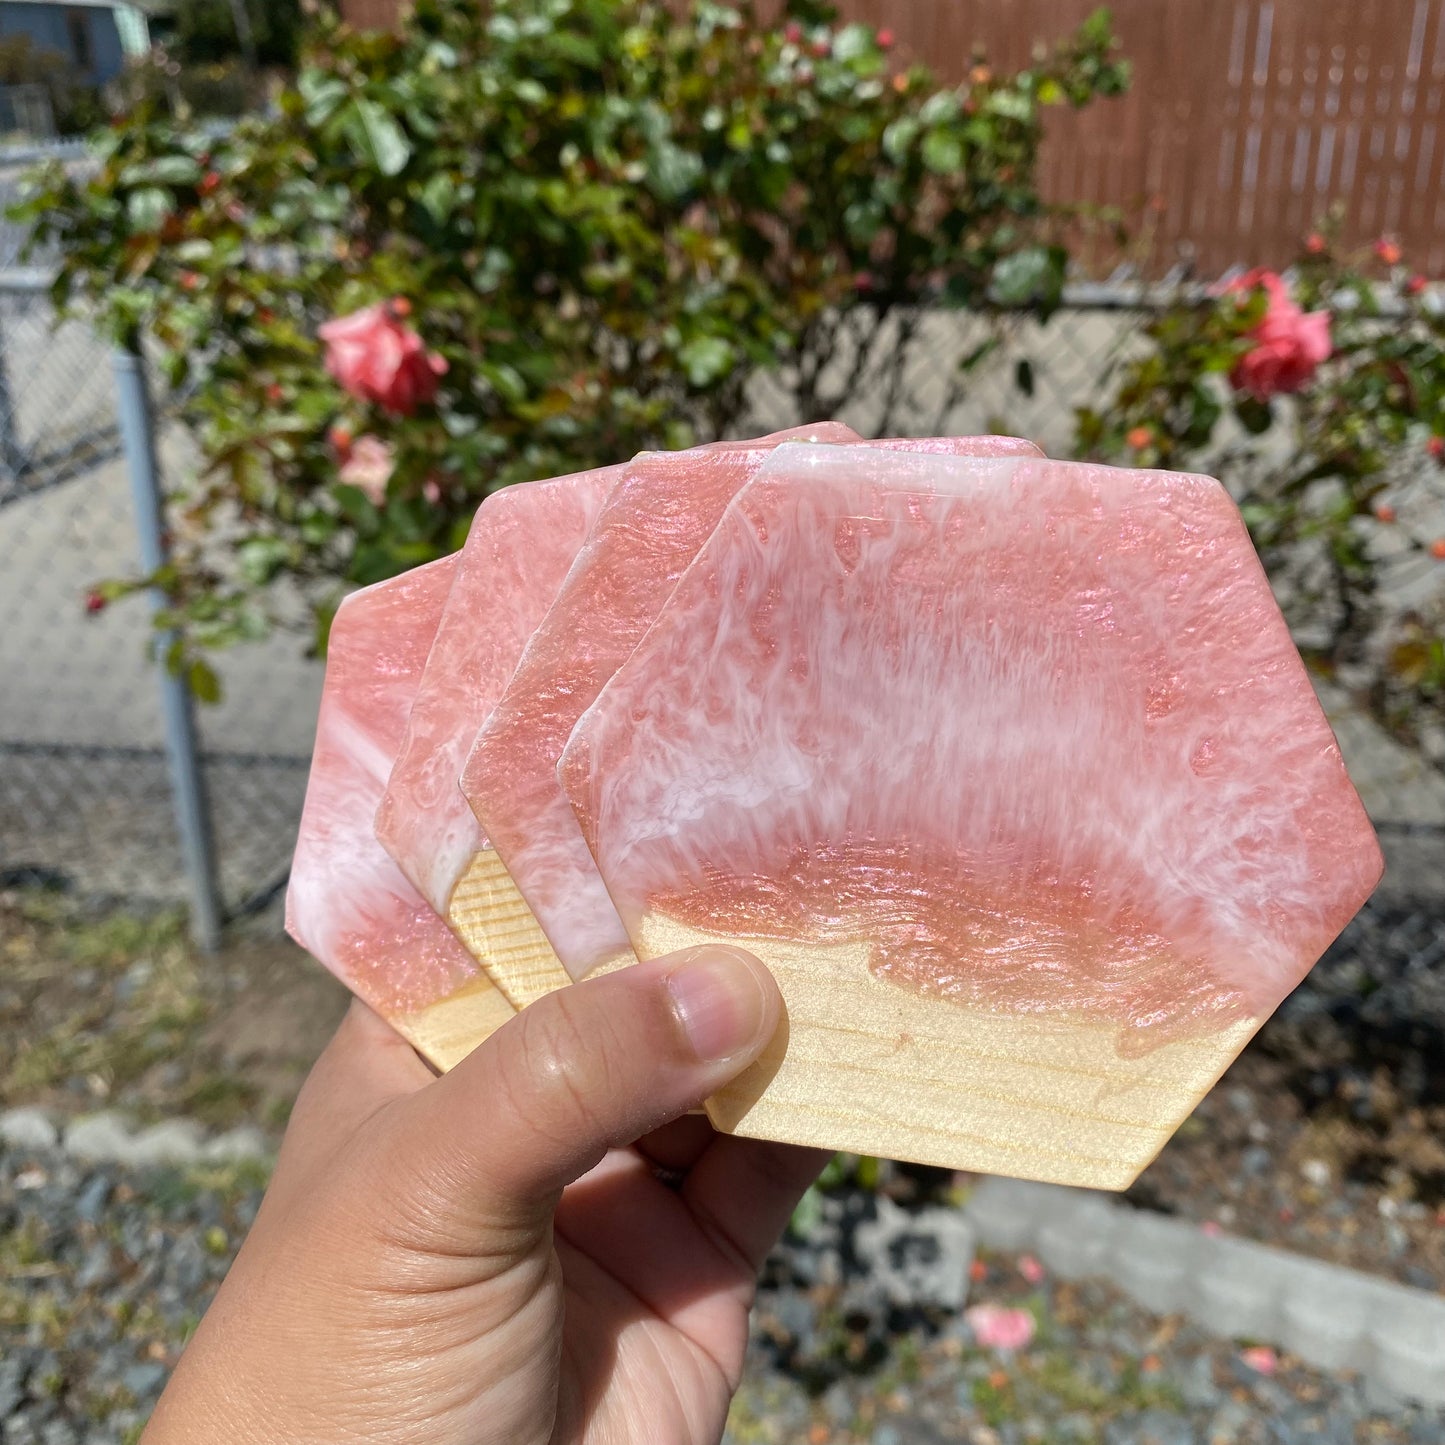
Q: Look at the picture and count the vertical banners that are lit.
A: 0